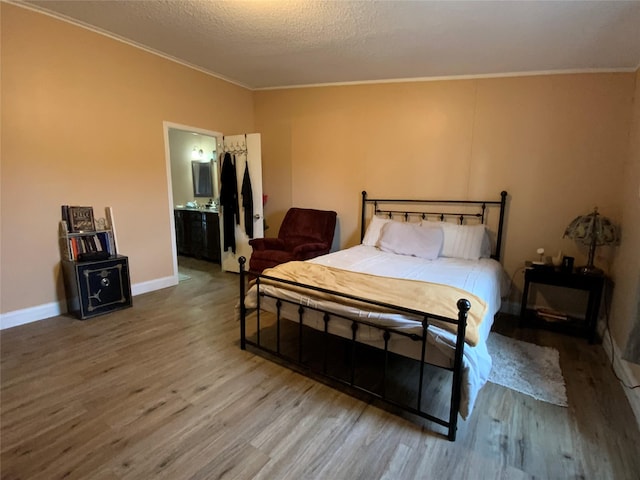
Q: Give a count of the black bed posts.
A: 4